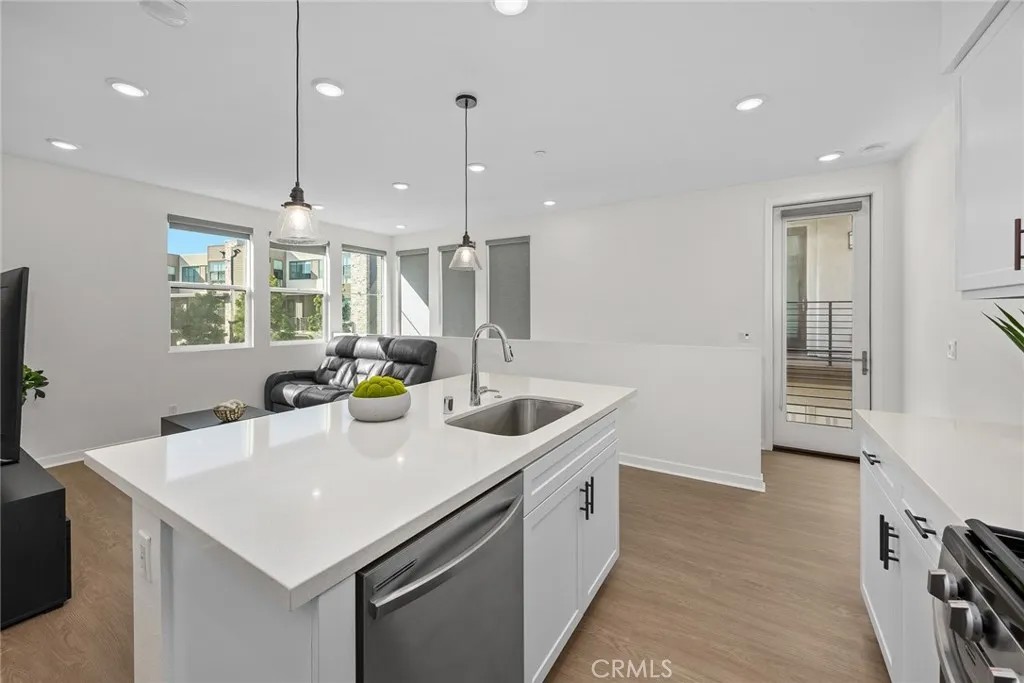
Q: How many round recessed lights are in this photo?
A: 11